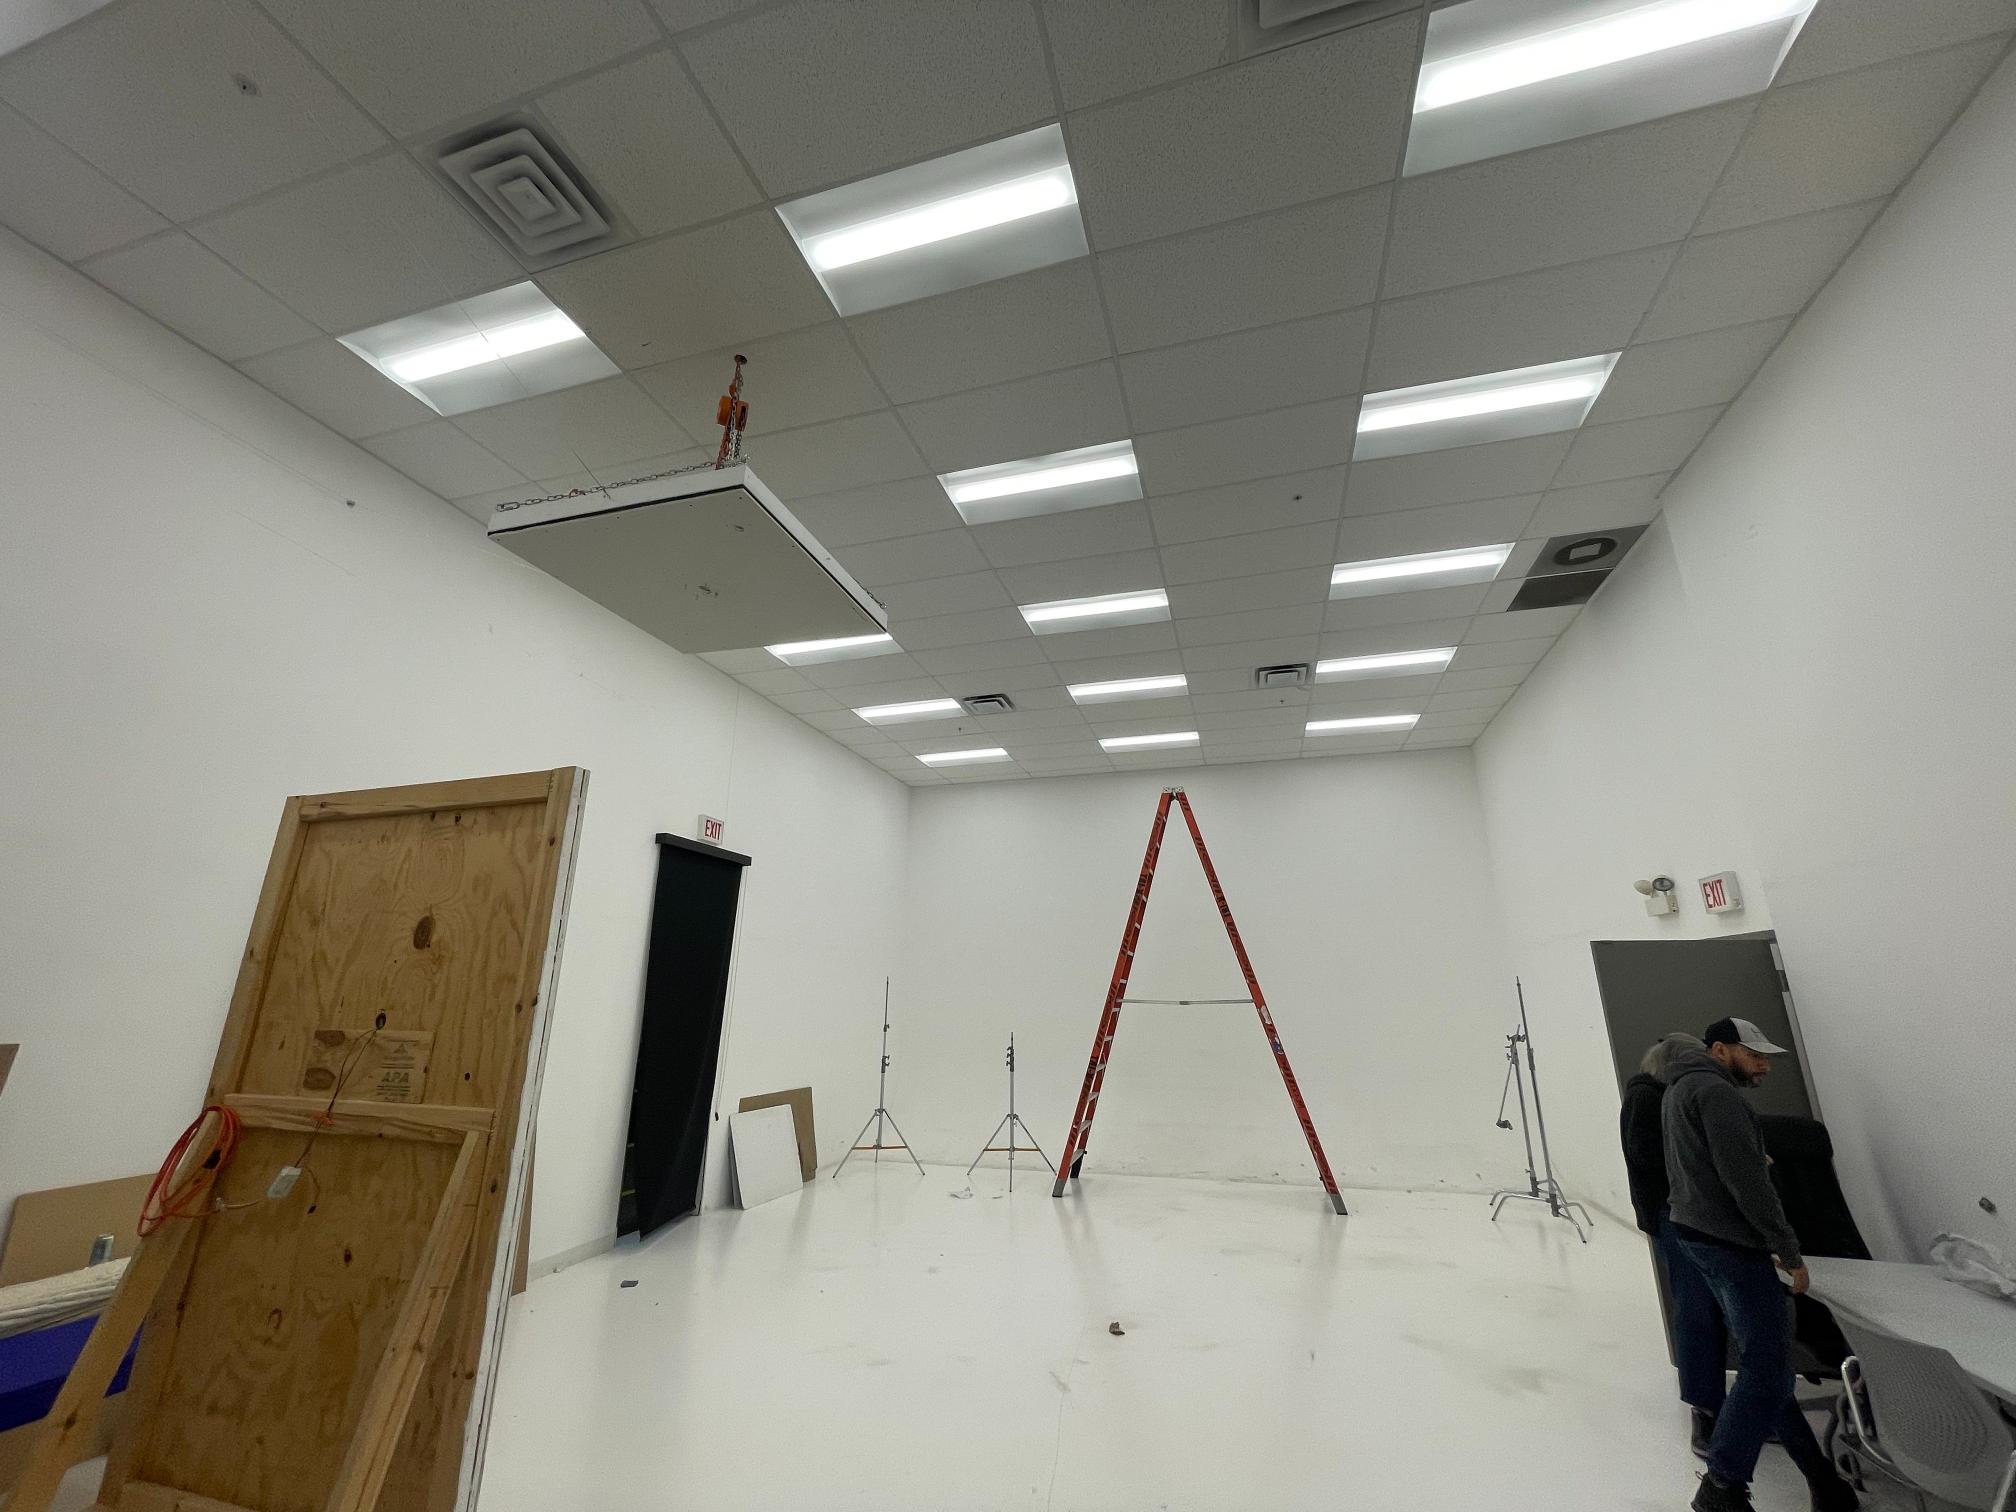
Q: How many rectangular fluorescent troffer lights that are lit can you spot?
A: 14